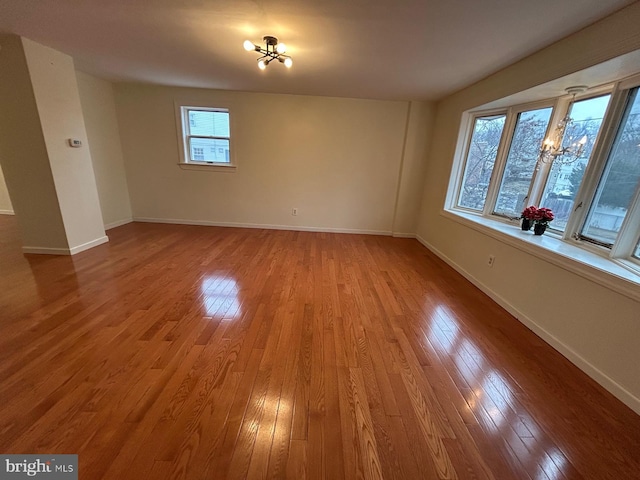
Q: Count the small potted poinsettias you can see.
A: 2